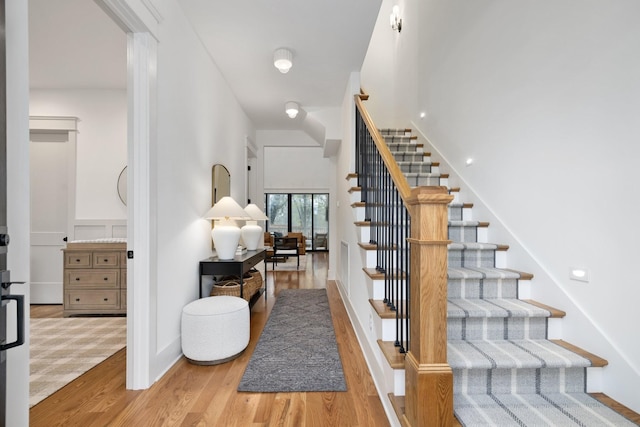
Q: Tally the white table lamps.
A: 2